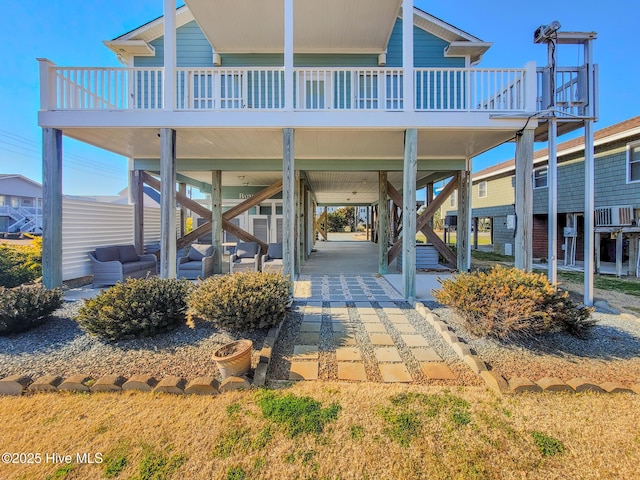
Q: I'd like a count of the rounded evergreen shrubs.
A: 4